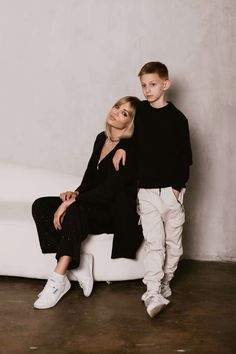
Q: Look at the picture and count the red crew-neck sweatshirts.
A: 0